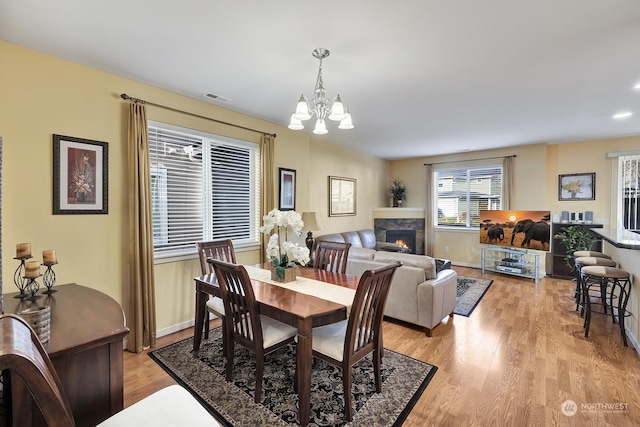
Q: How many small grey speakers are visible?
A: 2